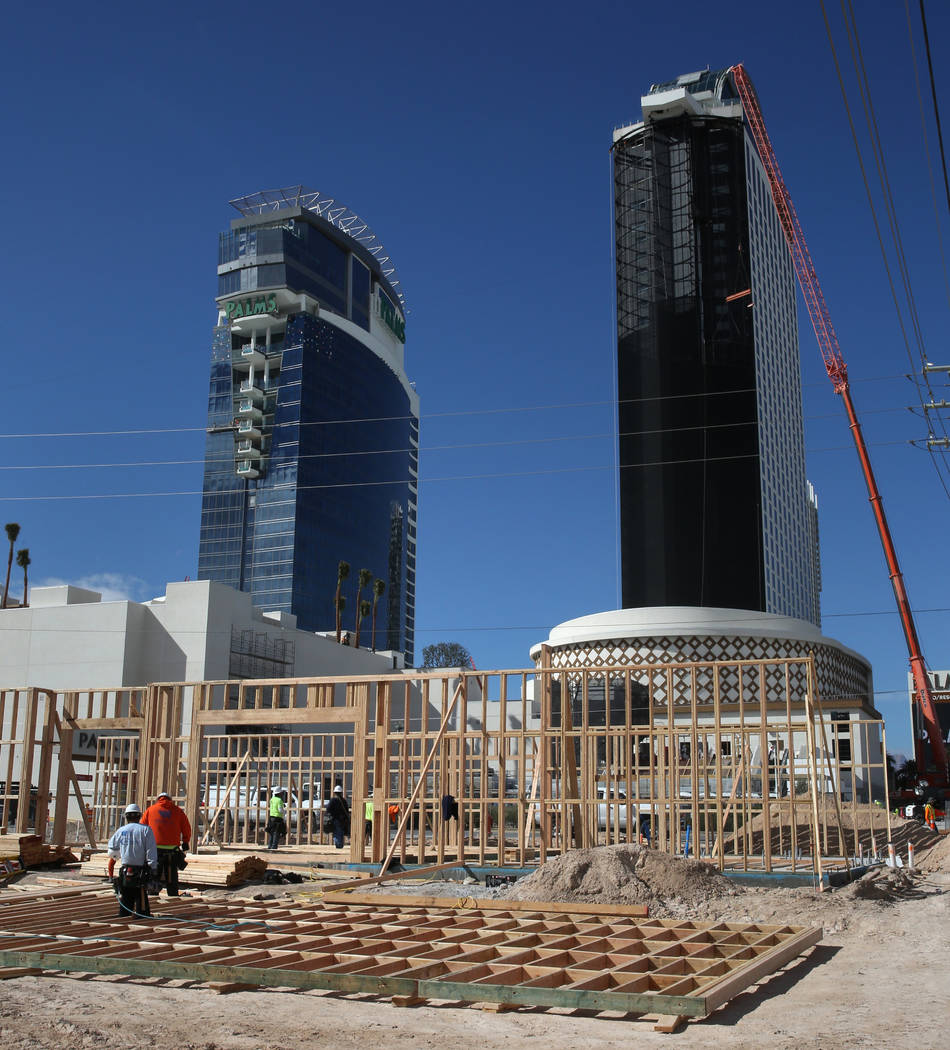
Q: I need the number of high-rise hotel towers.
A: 2